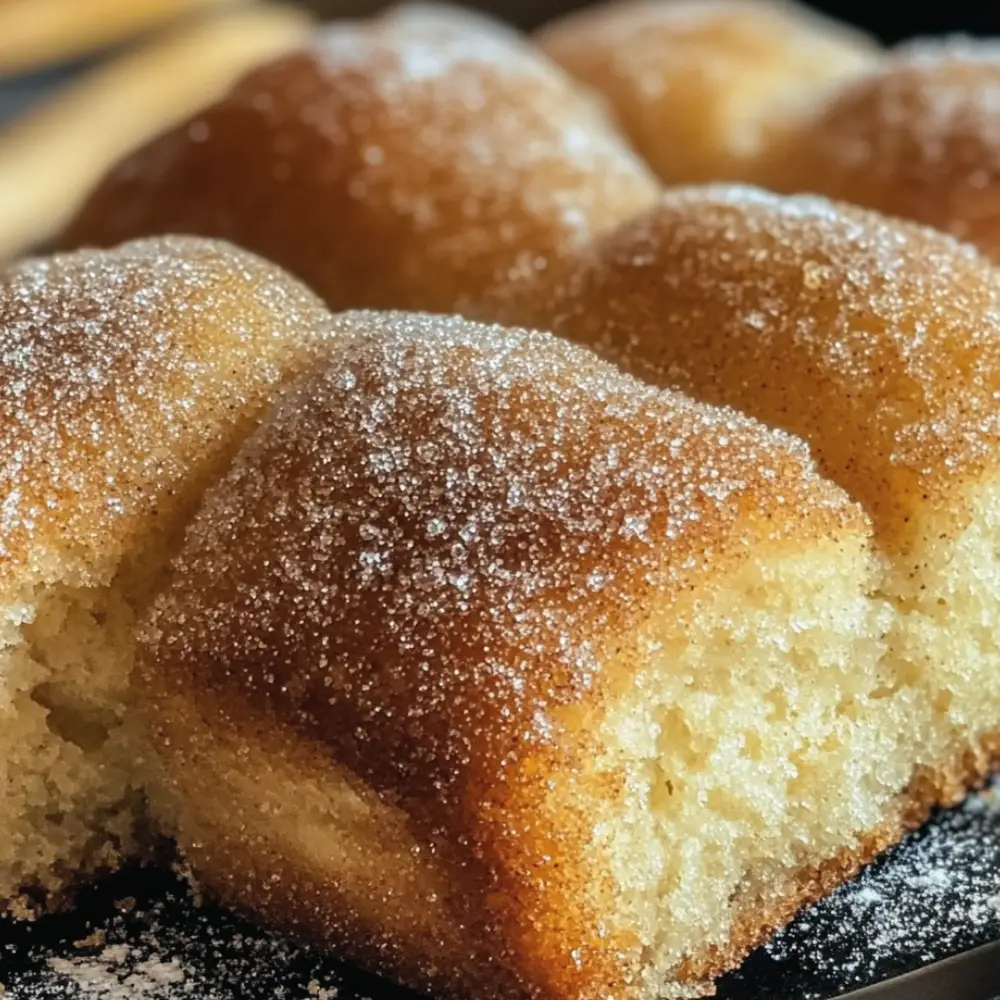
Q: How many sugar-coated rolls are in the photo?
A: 6